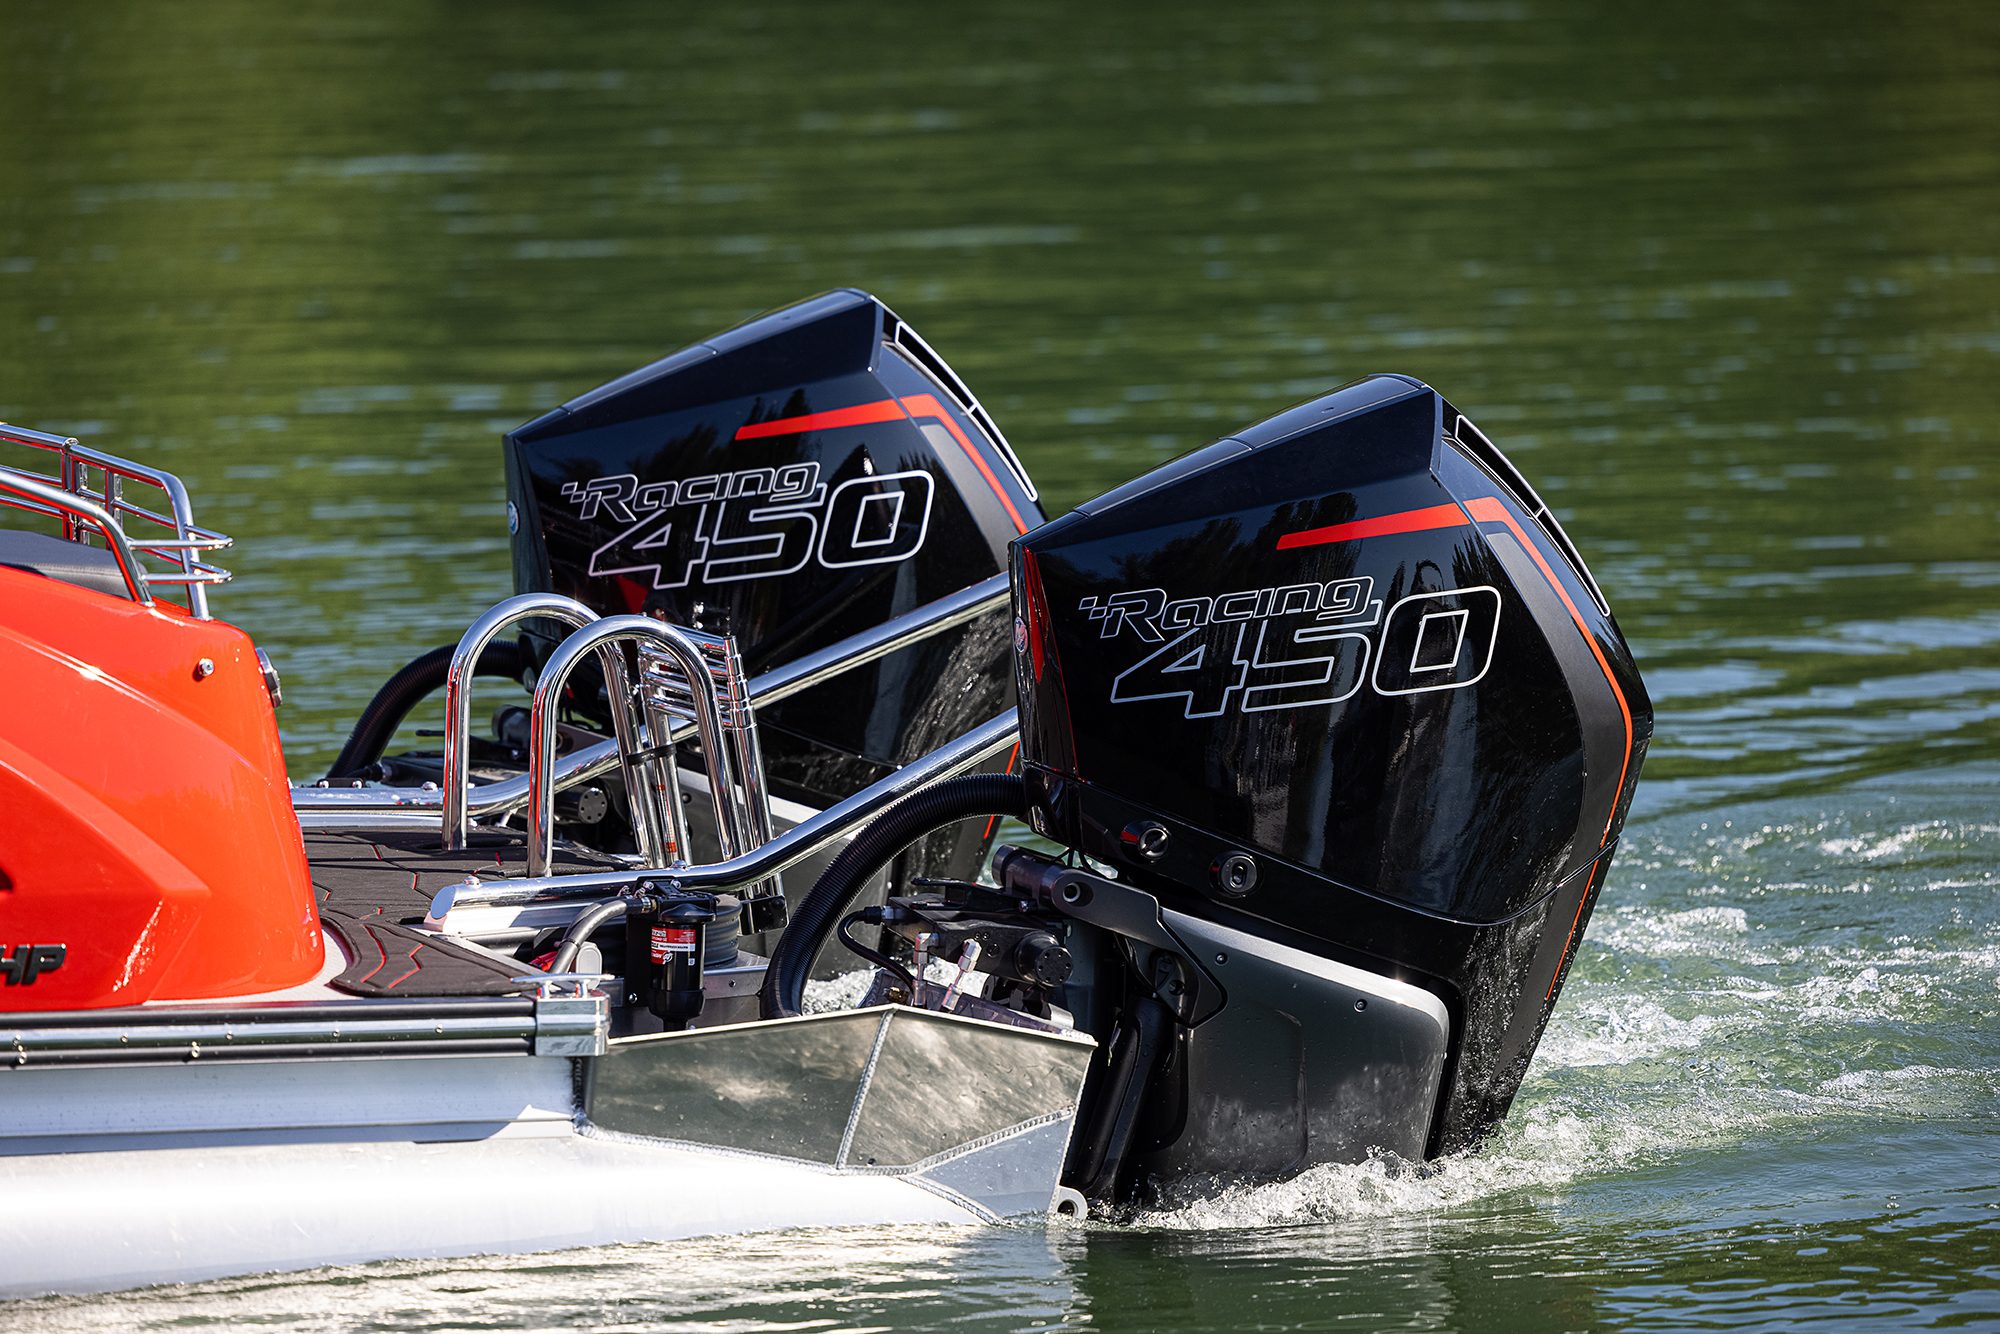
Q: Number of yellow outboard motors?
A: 0